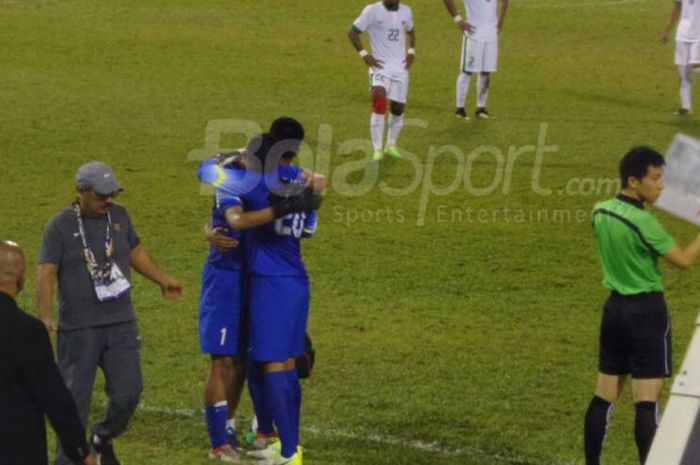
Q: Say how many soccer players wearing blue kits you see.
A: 2